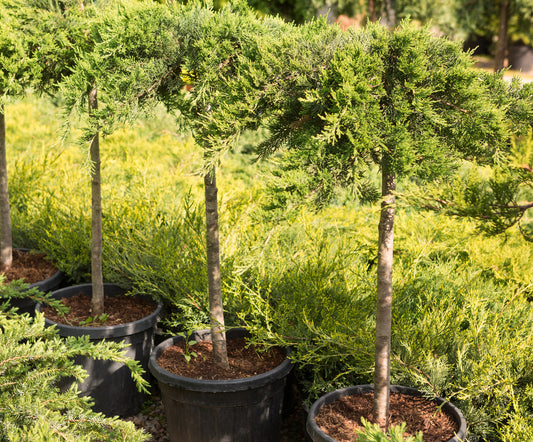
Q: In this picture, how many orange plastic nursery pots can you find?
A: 0